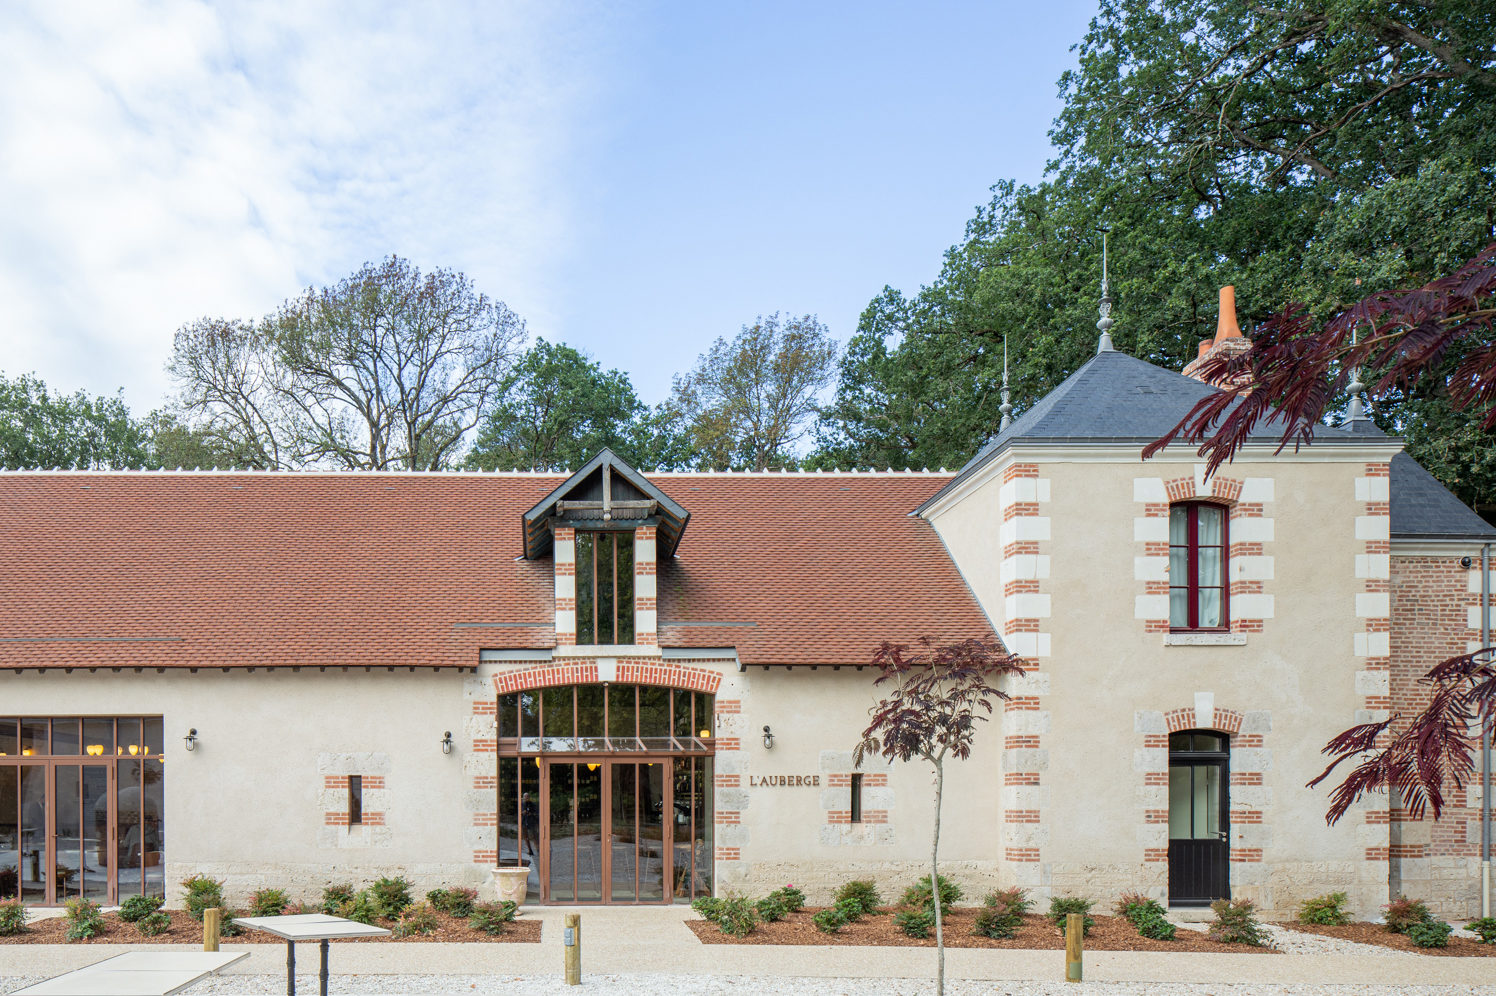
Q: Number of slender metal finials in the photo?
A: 3